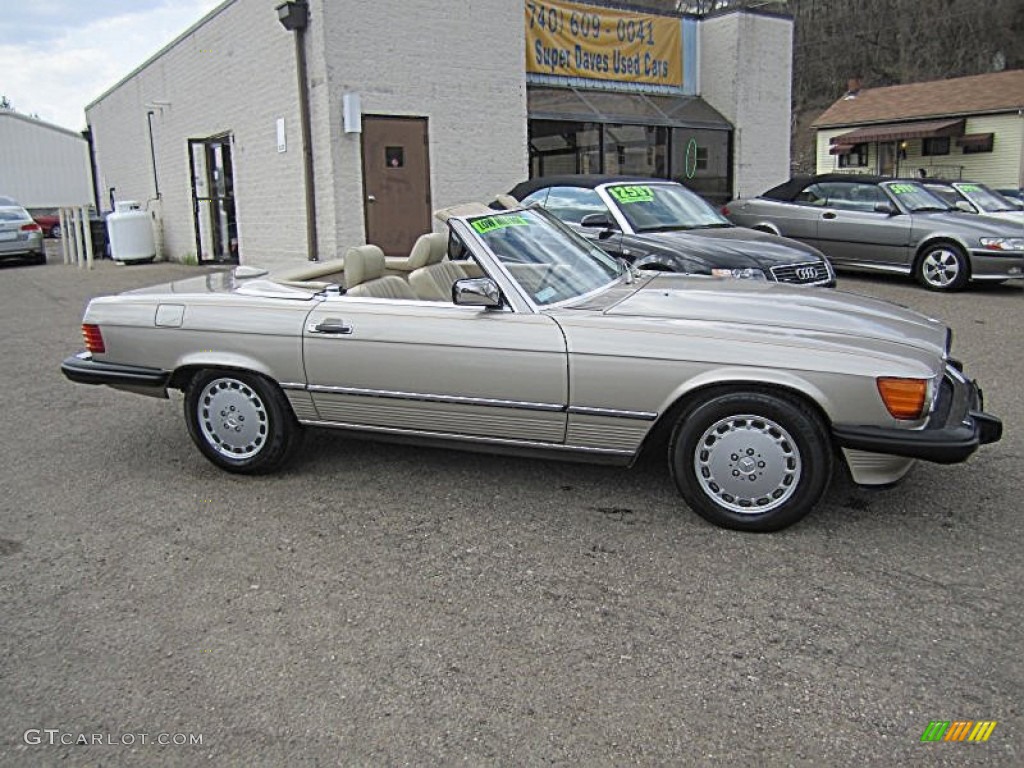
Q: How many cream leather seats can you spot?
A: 2